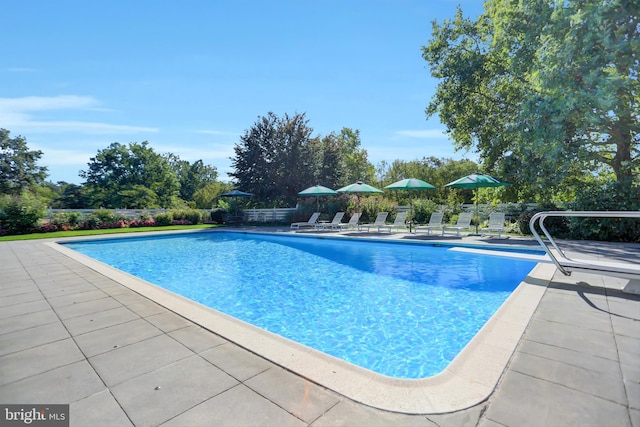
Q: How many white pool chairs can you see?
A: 8